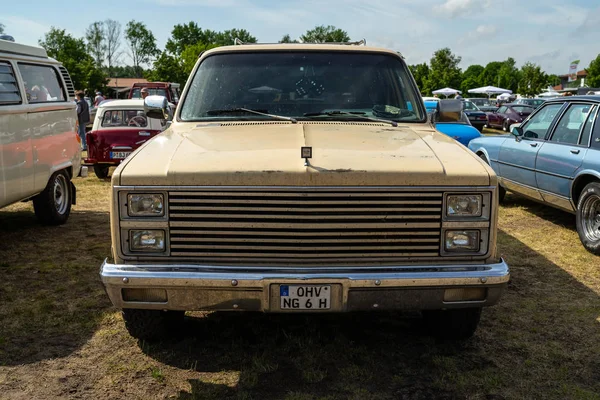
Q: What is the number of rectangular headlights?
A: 4